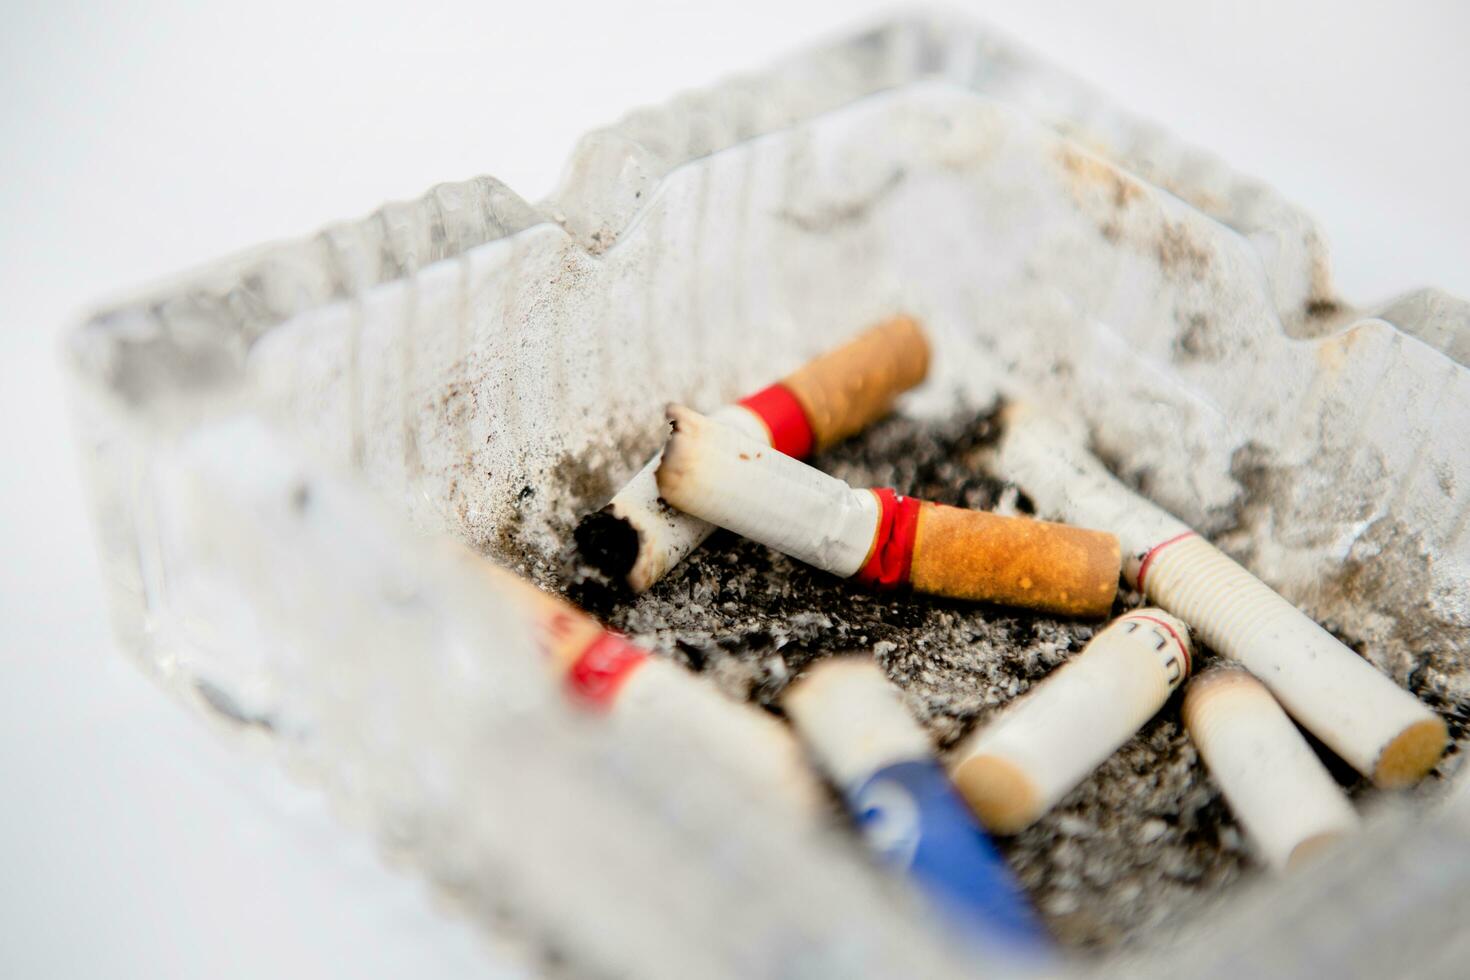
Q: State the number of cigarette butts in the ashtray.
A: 7